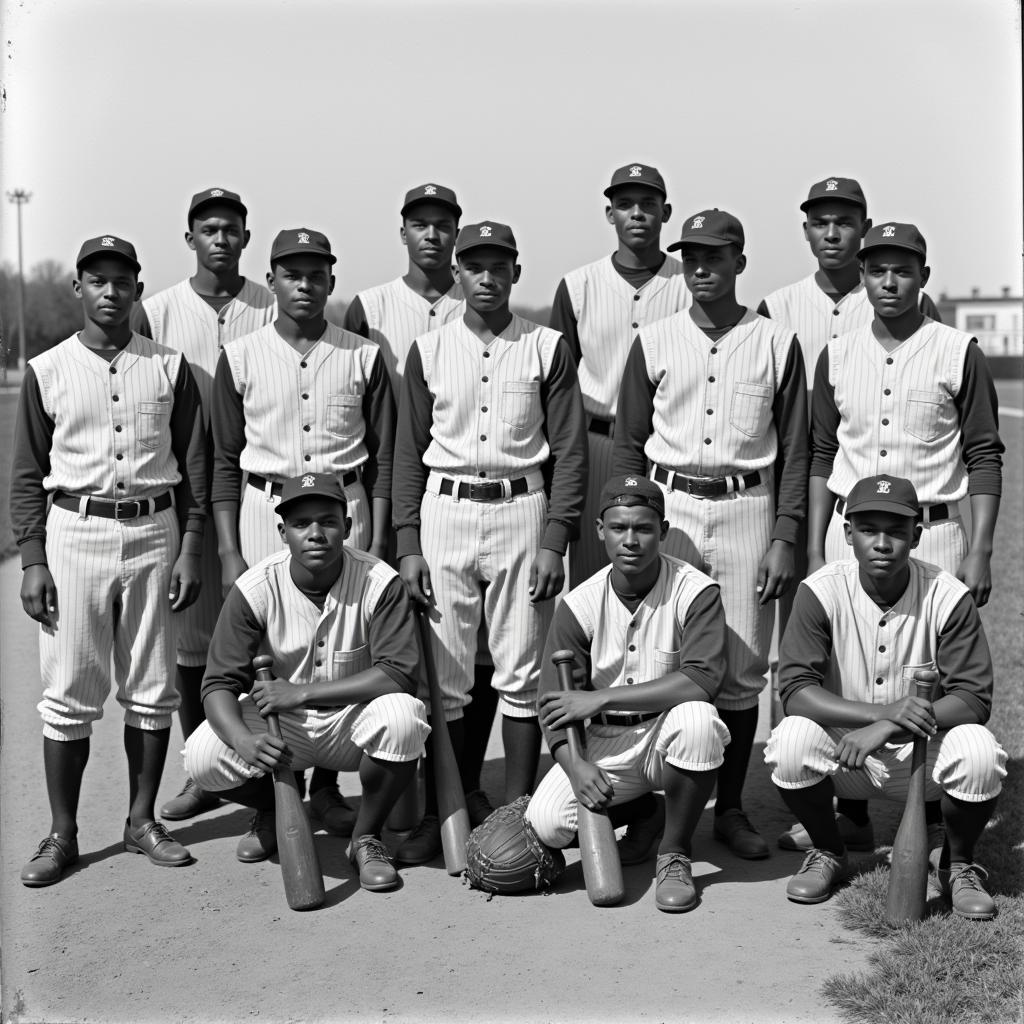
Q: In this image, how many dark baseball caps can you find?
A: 12